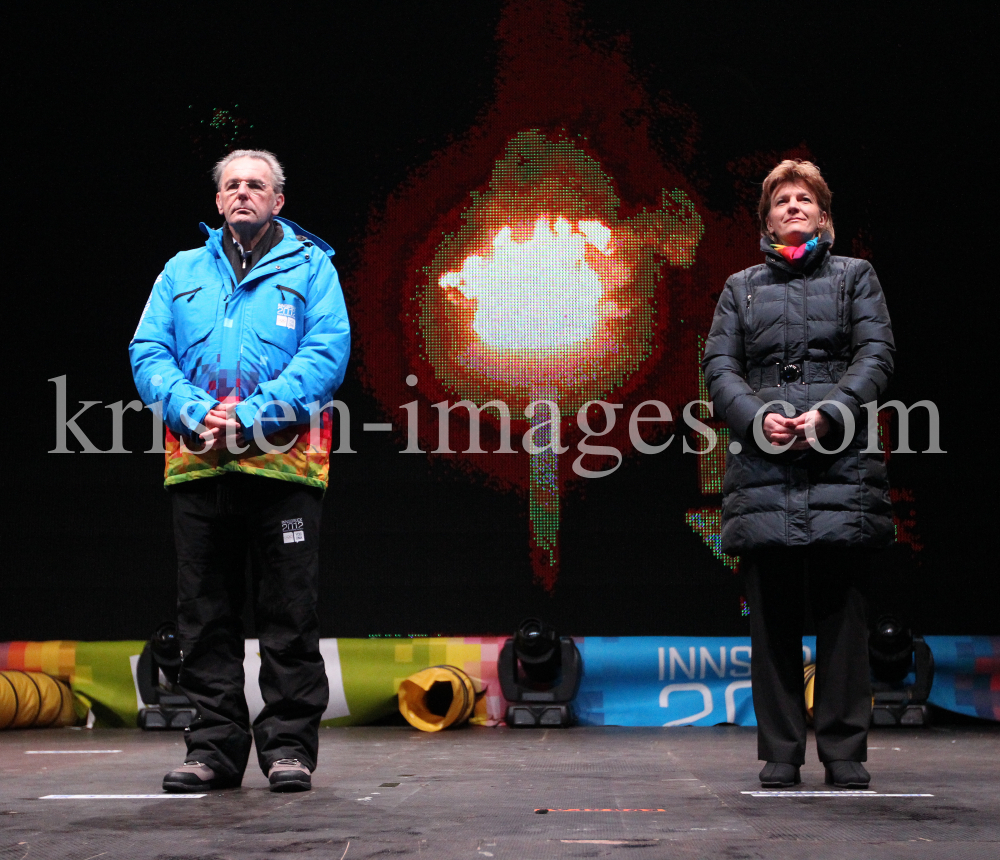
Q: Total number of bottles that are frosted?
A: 0